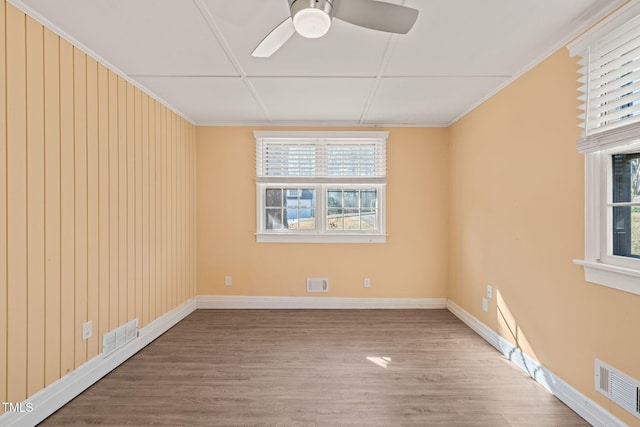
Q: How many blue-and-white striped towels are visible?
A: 0